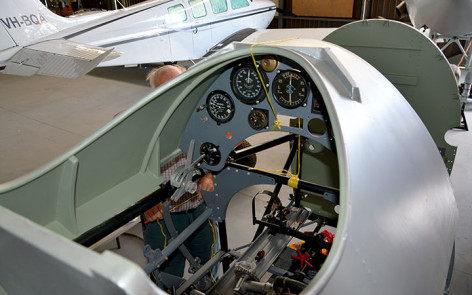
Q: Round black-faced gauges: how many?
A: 5